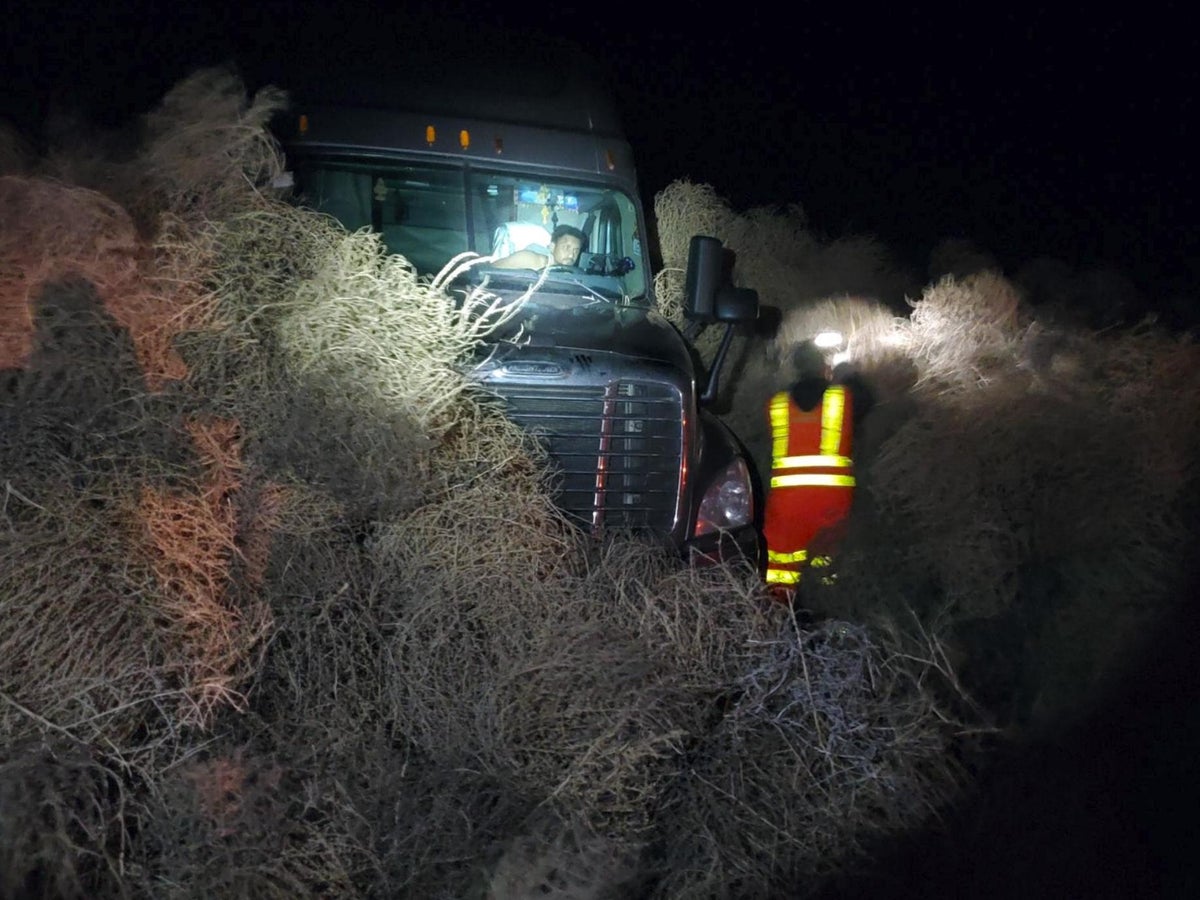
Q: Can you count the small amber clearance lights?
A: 5